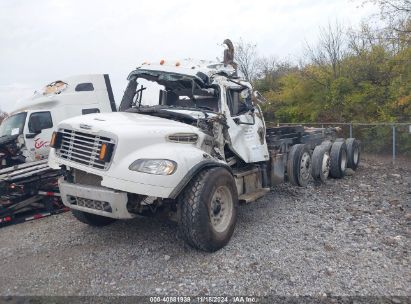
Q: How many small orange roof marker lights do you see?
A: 3